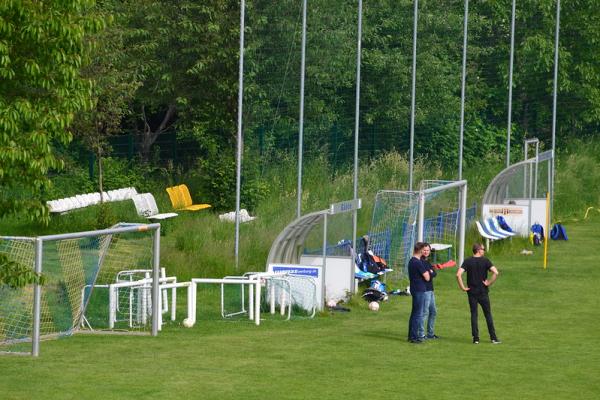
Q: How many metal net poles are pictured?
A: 7